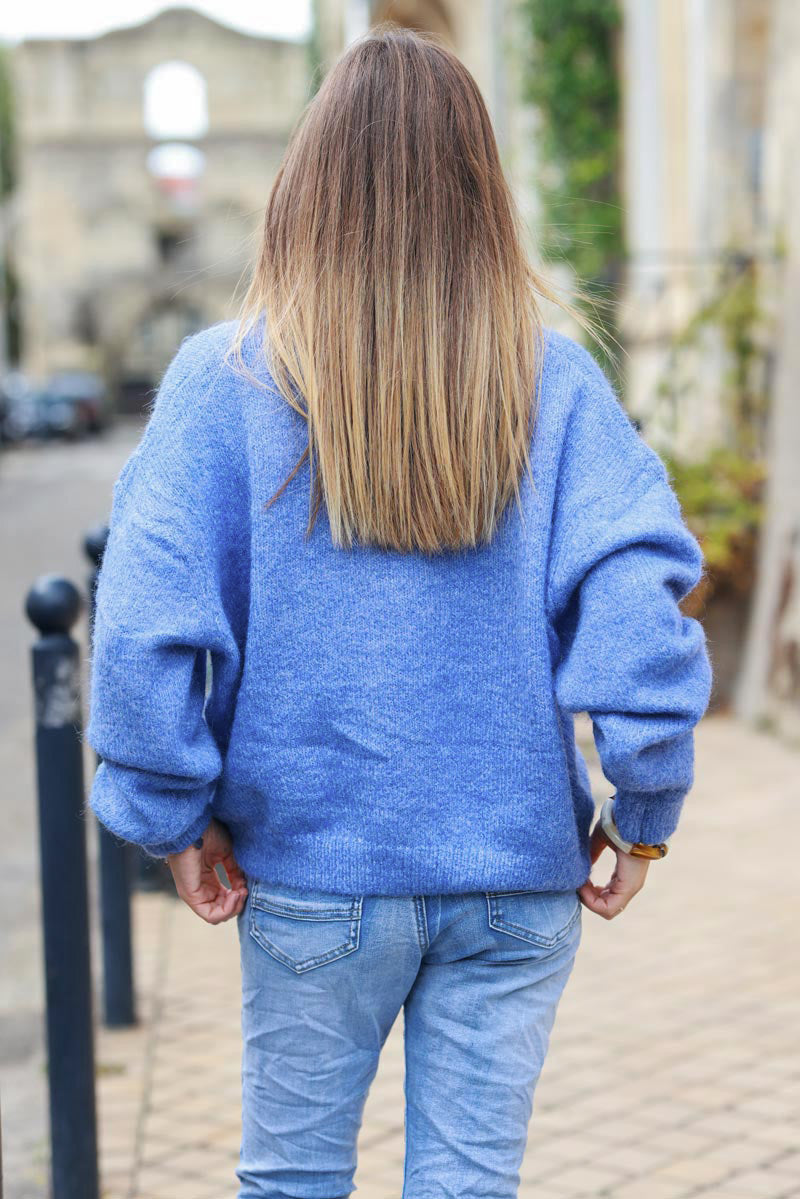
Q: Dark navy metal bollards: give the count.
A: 2